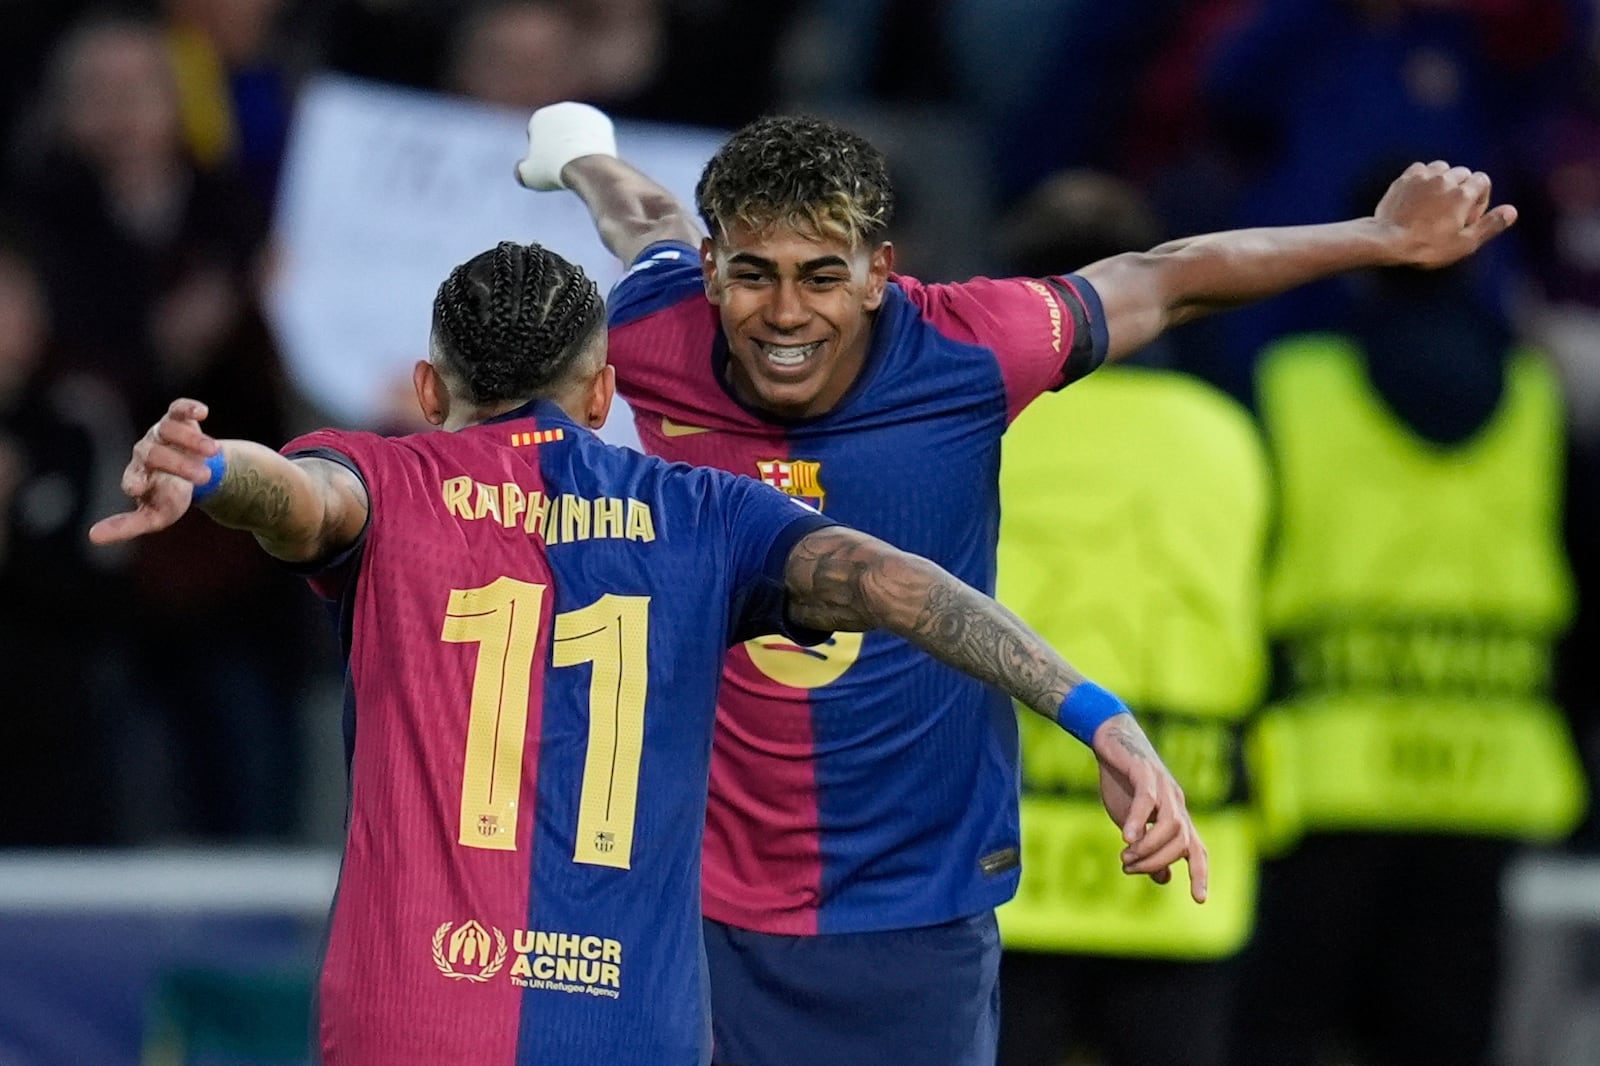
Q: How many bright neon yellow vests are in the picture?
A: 2